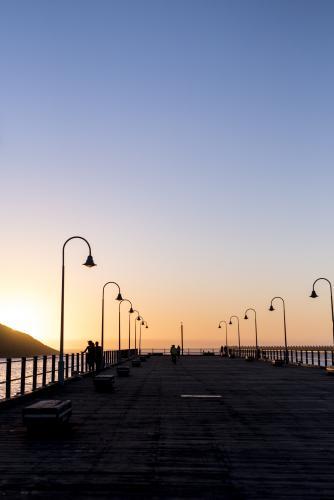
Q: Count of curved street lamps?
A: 11